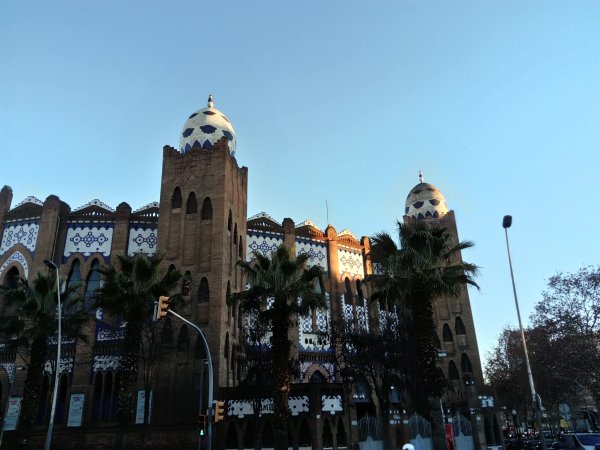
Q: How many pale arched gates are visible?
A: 3